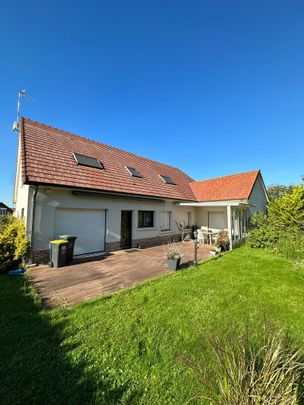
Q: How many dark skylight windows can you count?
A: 3